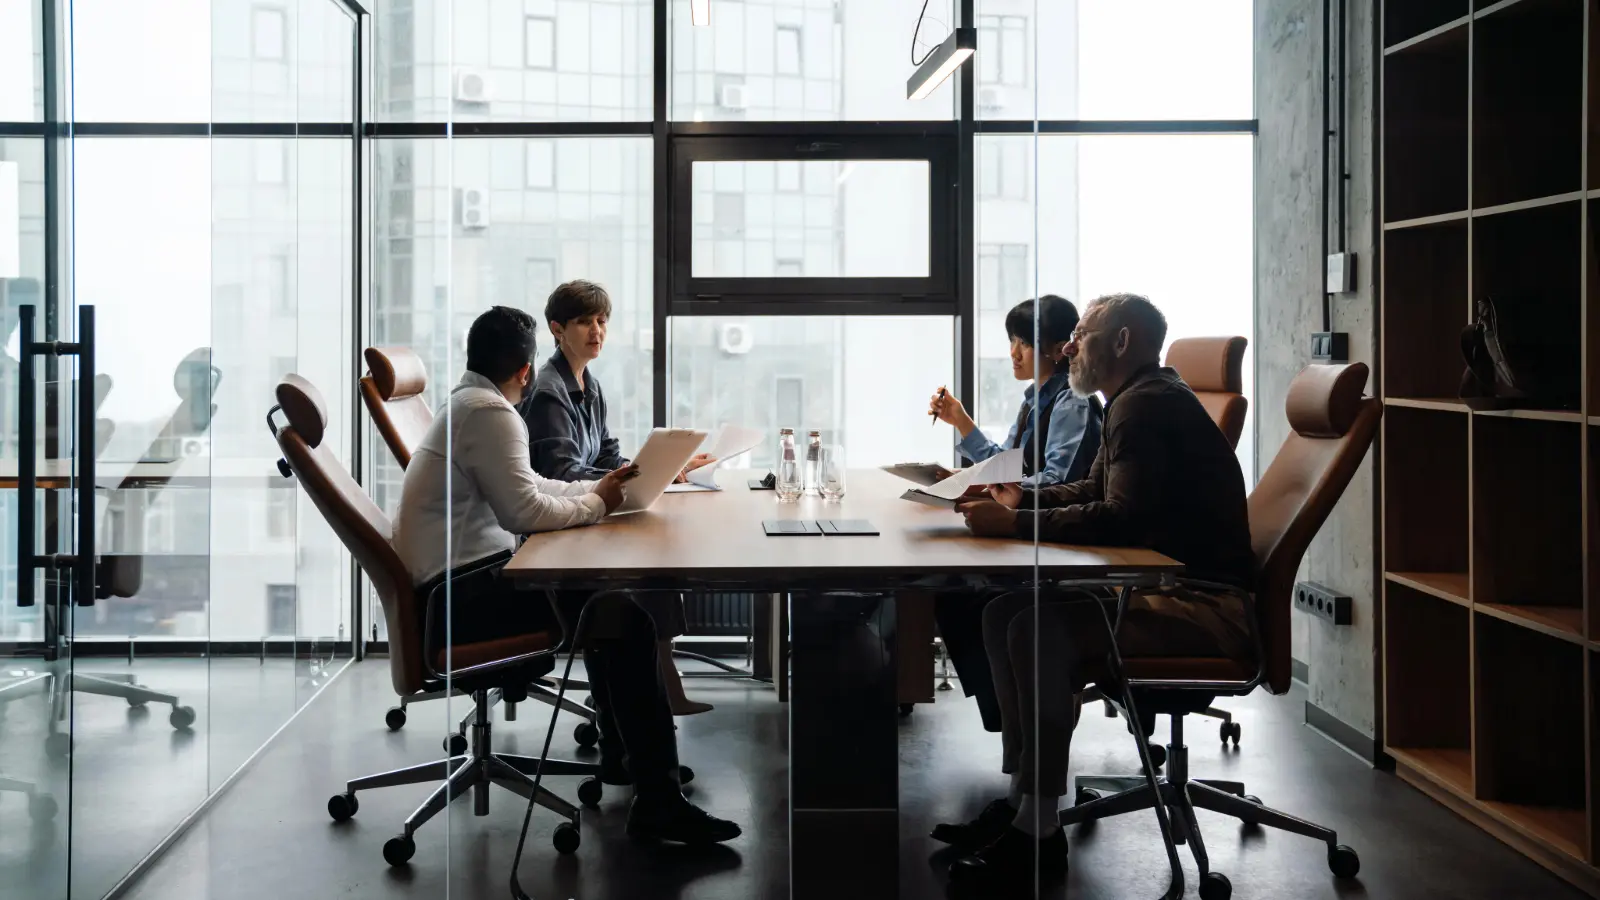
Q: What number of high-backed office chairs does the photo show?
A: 4